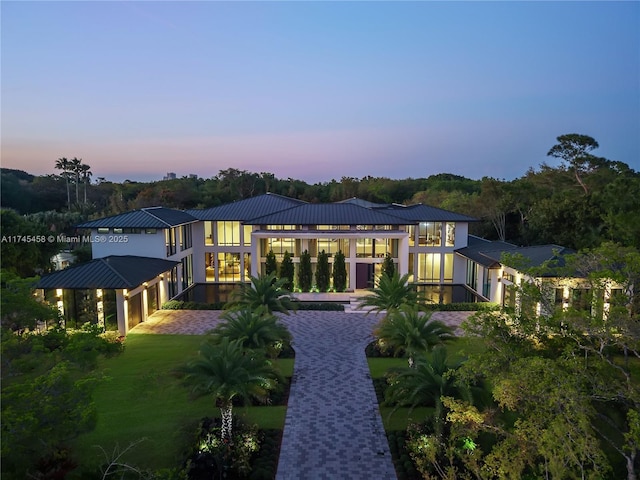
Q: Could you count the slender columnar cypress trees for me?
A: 6